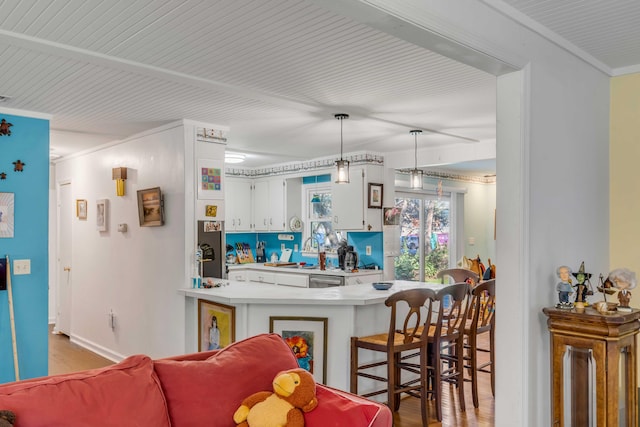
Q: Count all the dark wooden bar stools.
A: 4